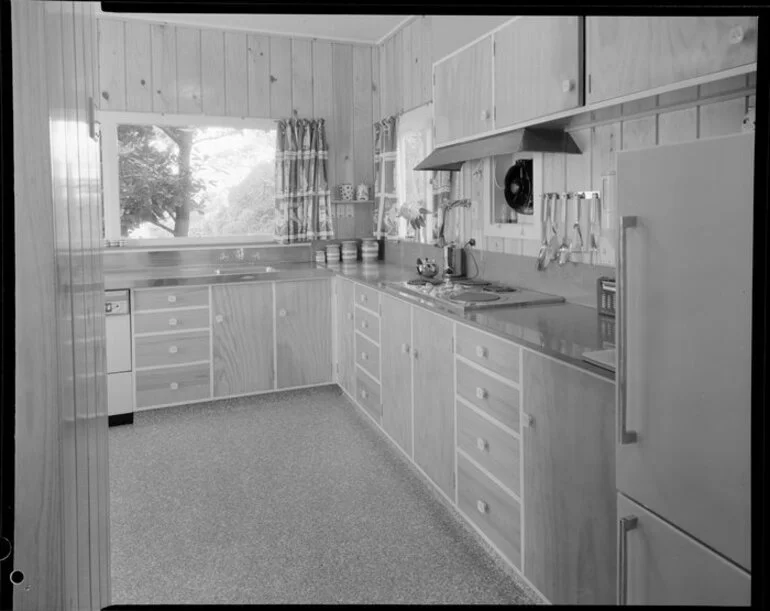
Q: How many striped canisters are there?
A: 4